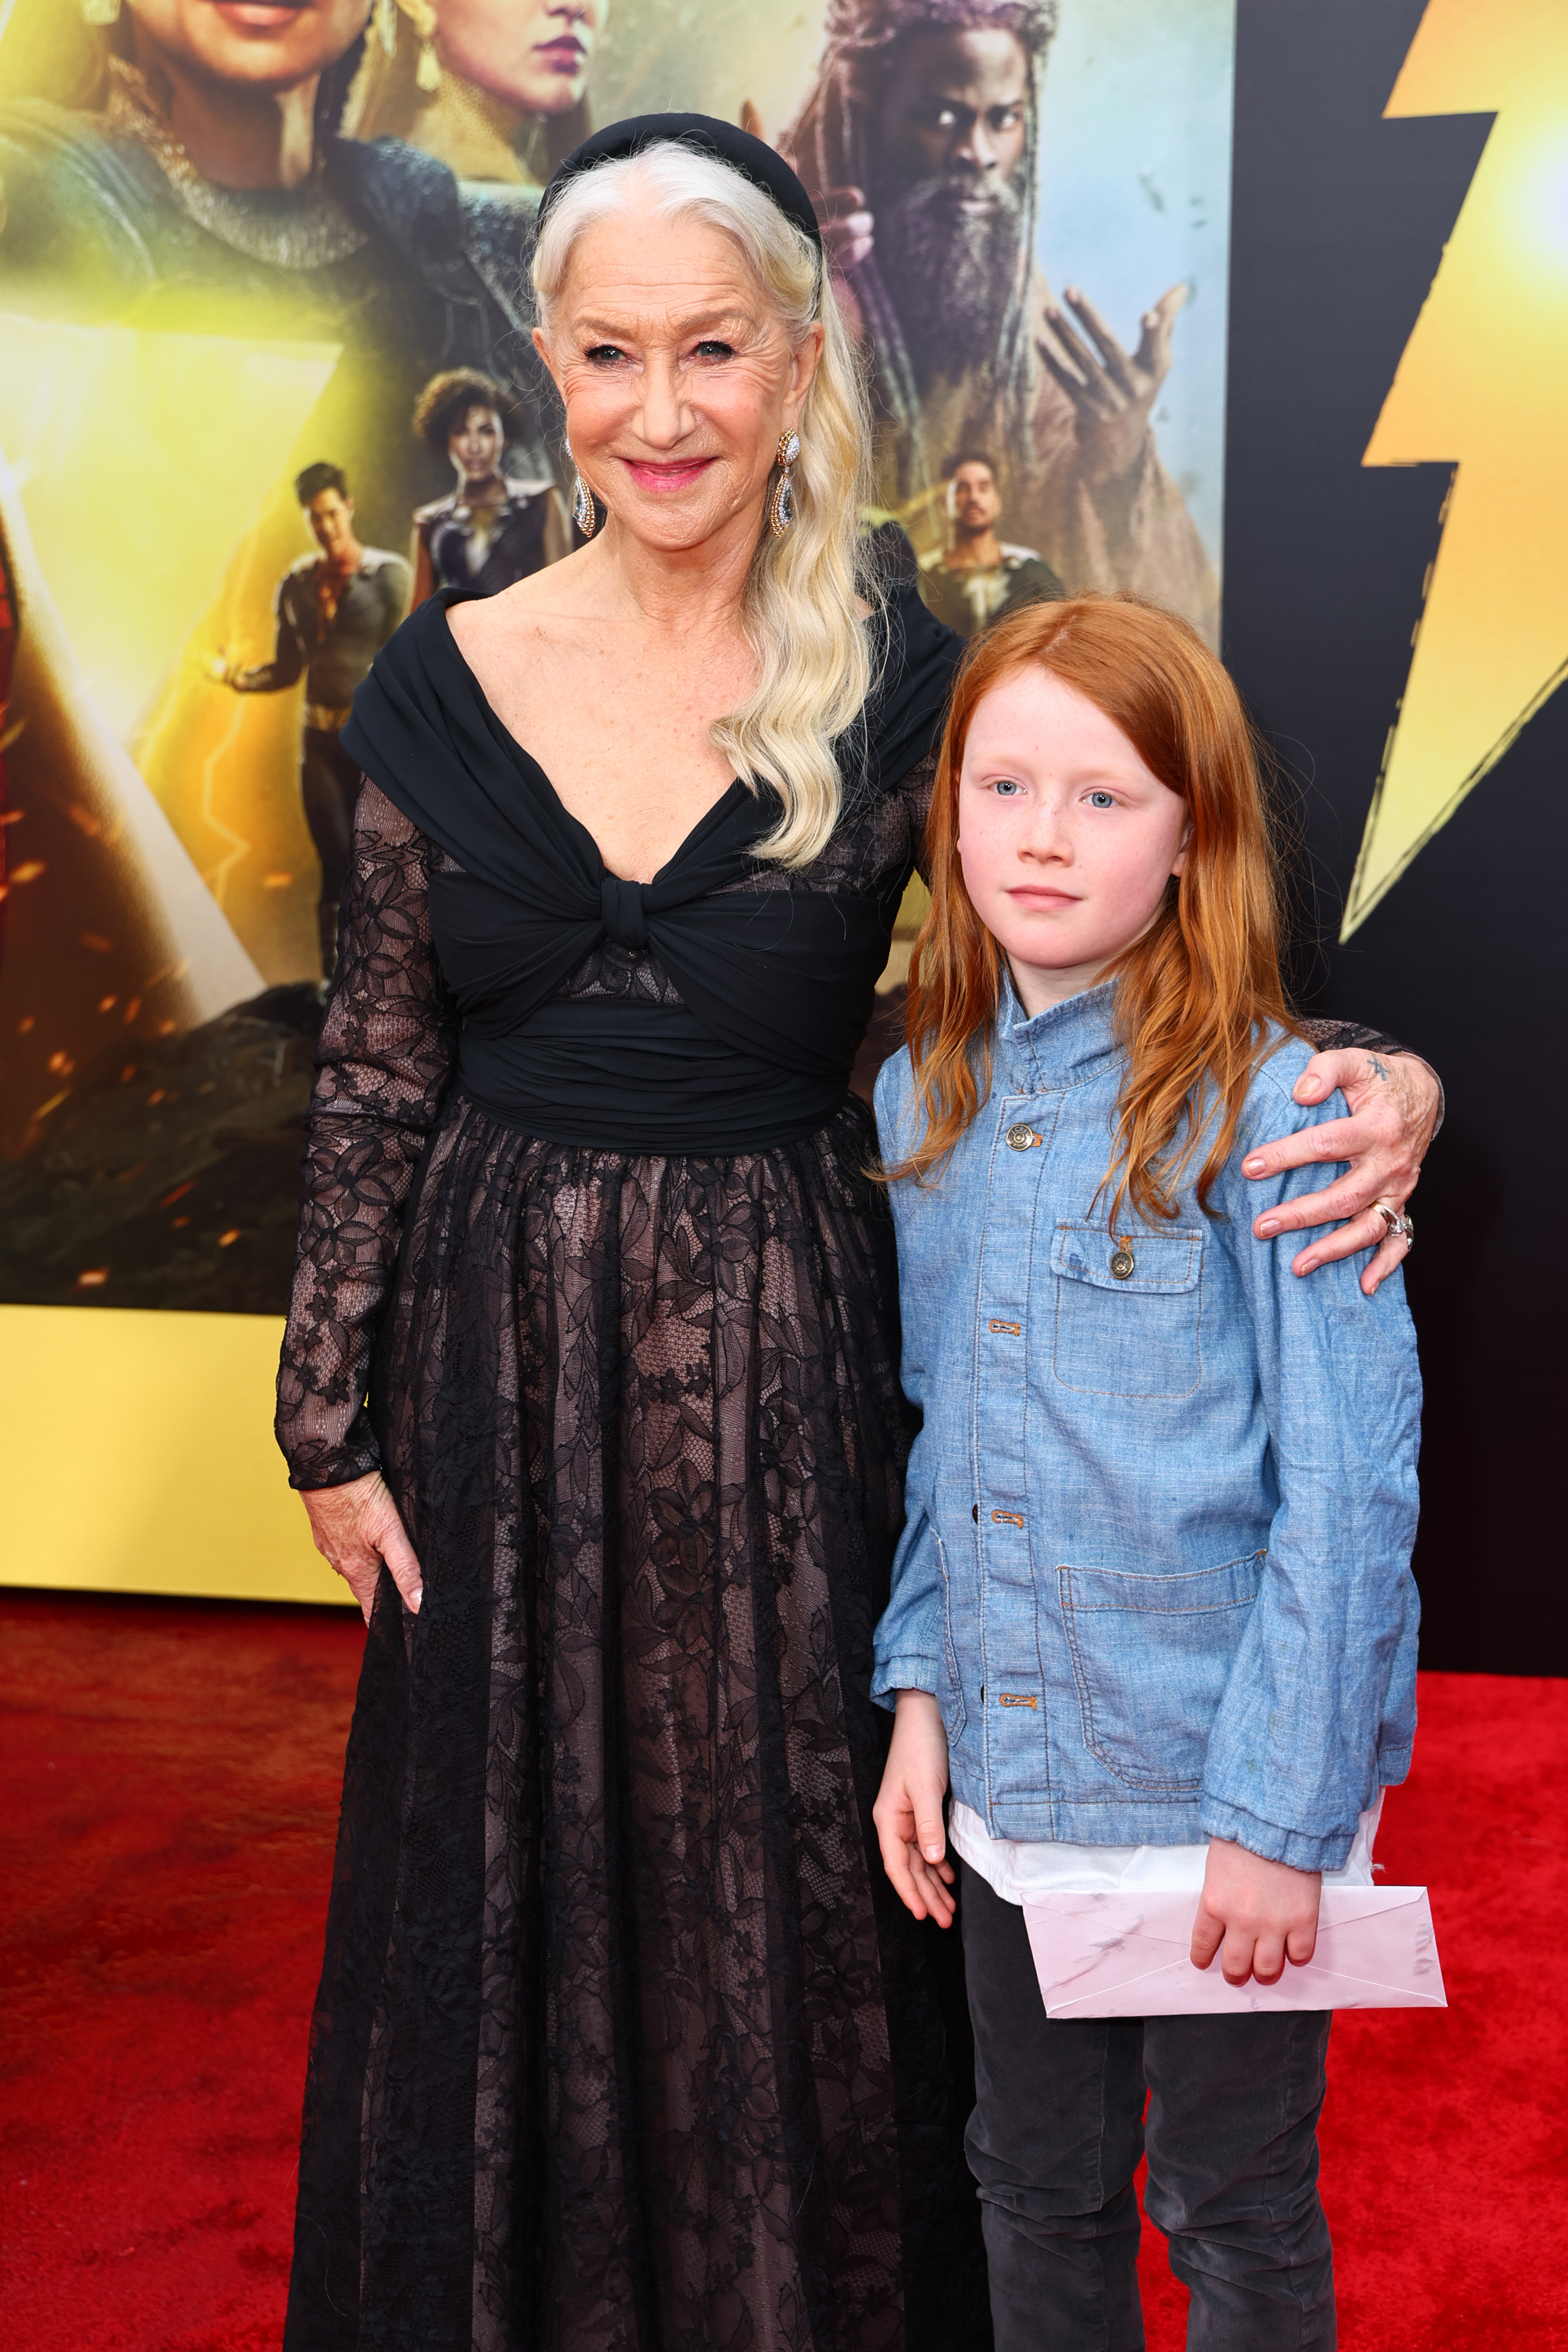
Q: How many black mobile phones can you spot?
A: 0